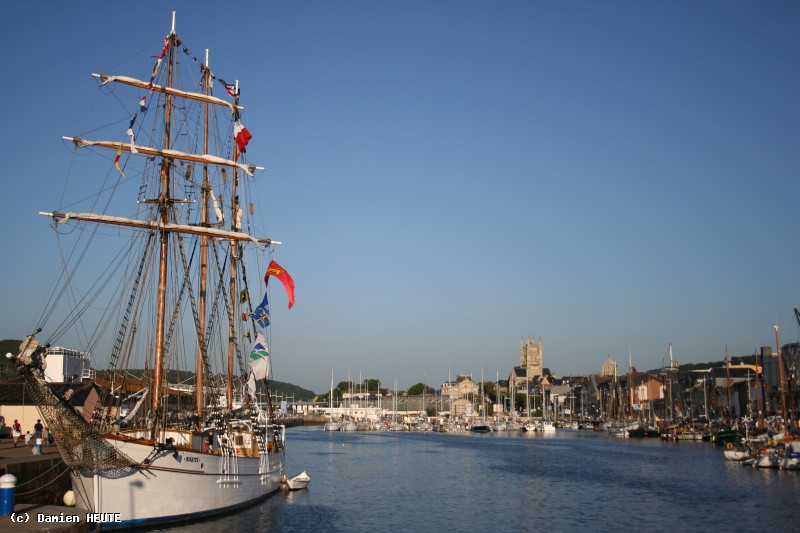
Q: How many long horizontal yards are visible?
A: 3